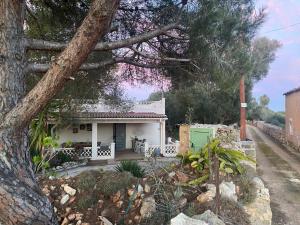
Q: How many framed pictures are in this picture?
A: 3